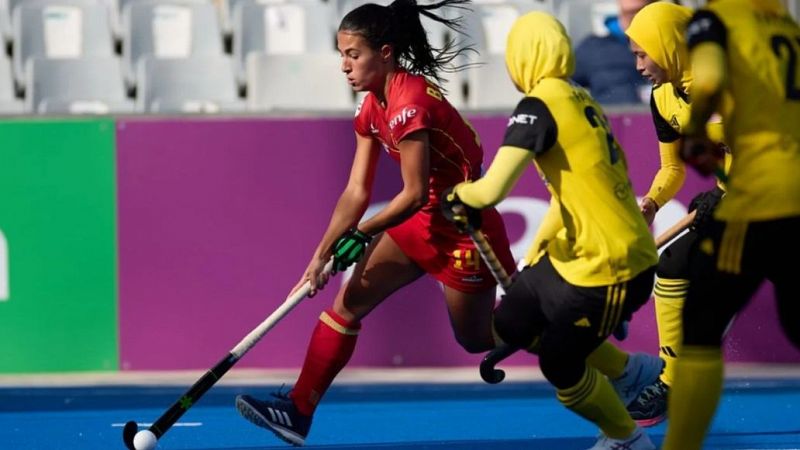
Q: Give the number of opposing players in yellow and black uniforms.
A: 3